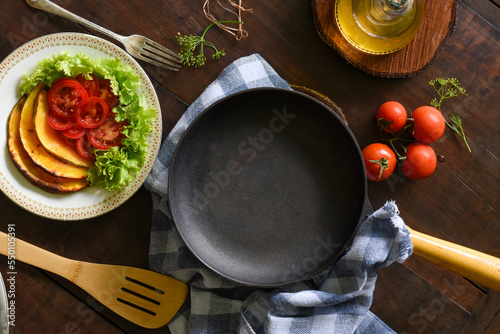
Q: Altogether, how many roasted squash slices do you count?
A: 3